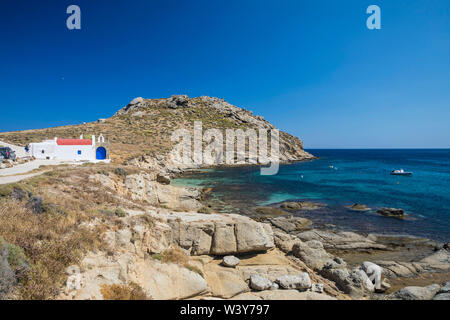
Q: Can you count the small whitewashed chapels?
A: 1